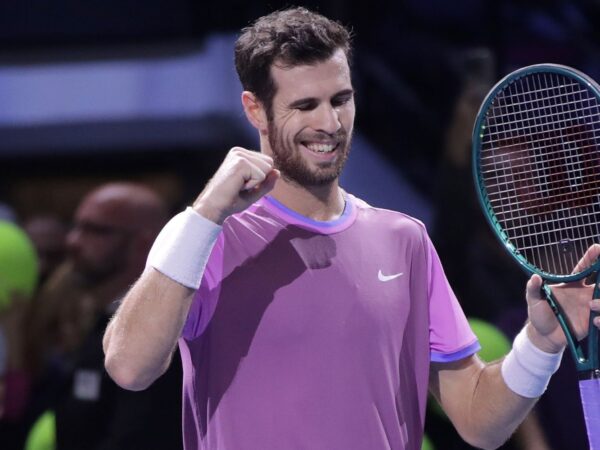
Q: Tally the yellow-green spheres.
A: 4